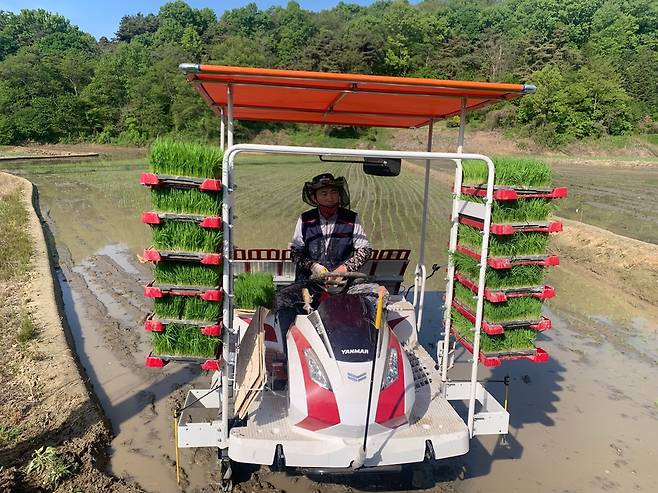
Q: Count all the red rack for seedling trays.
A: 12